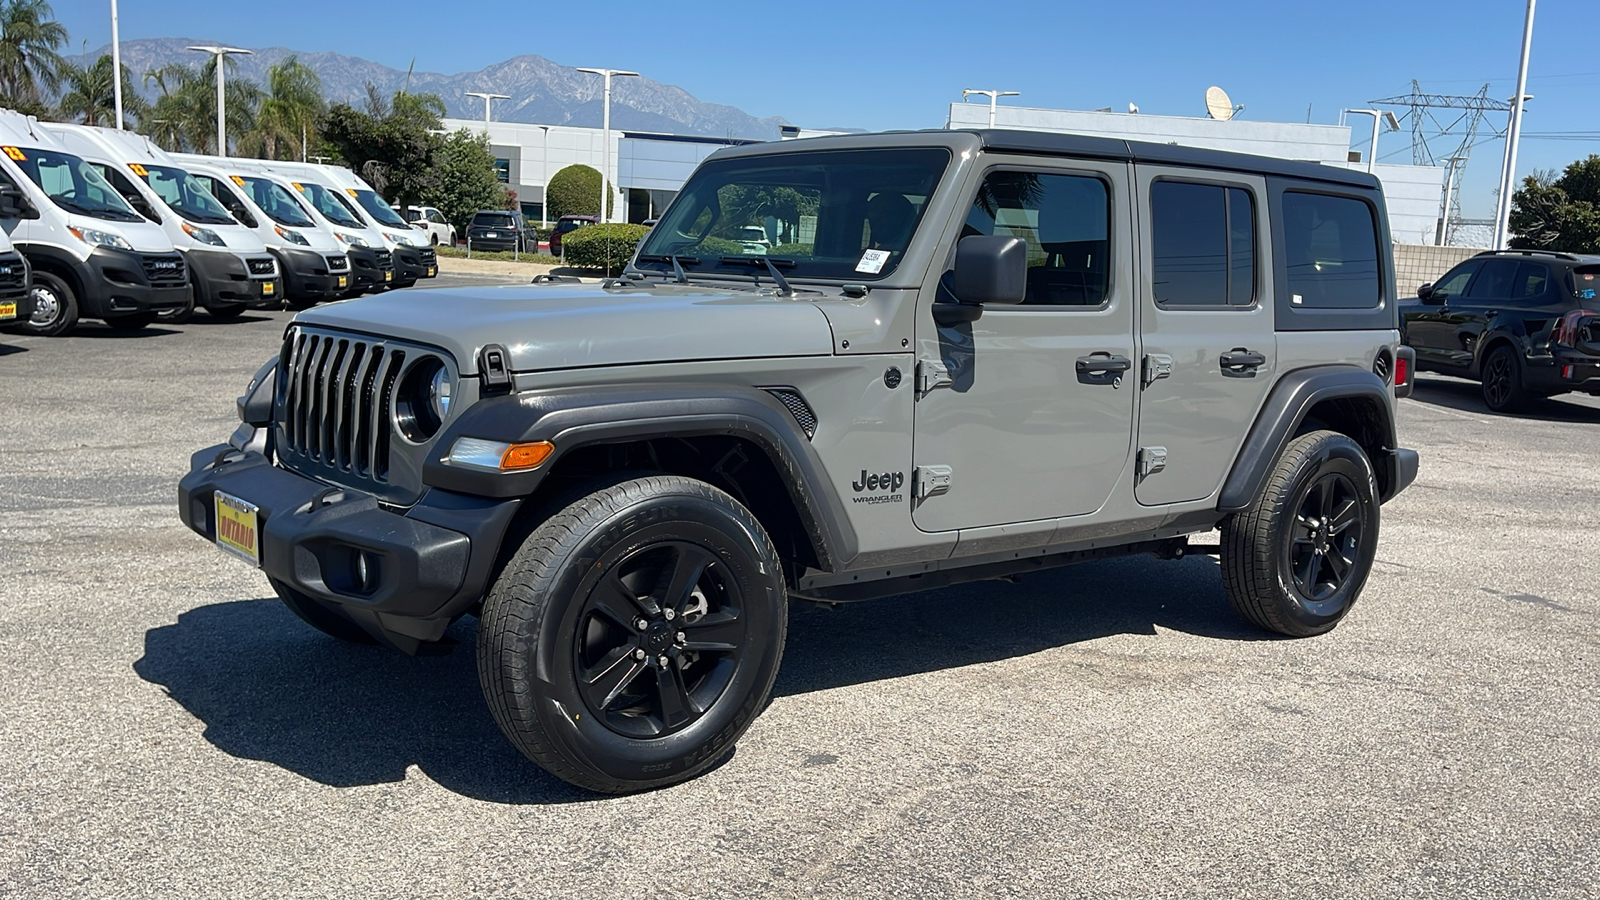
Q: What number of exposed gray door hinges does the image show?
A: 4